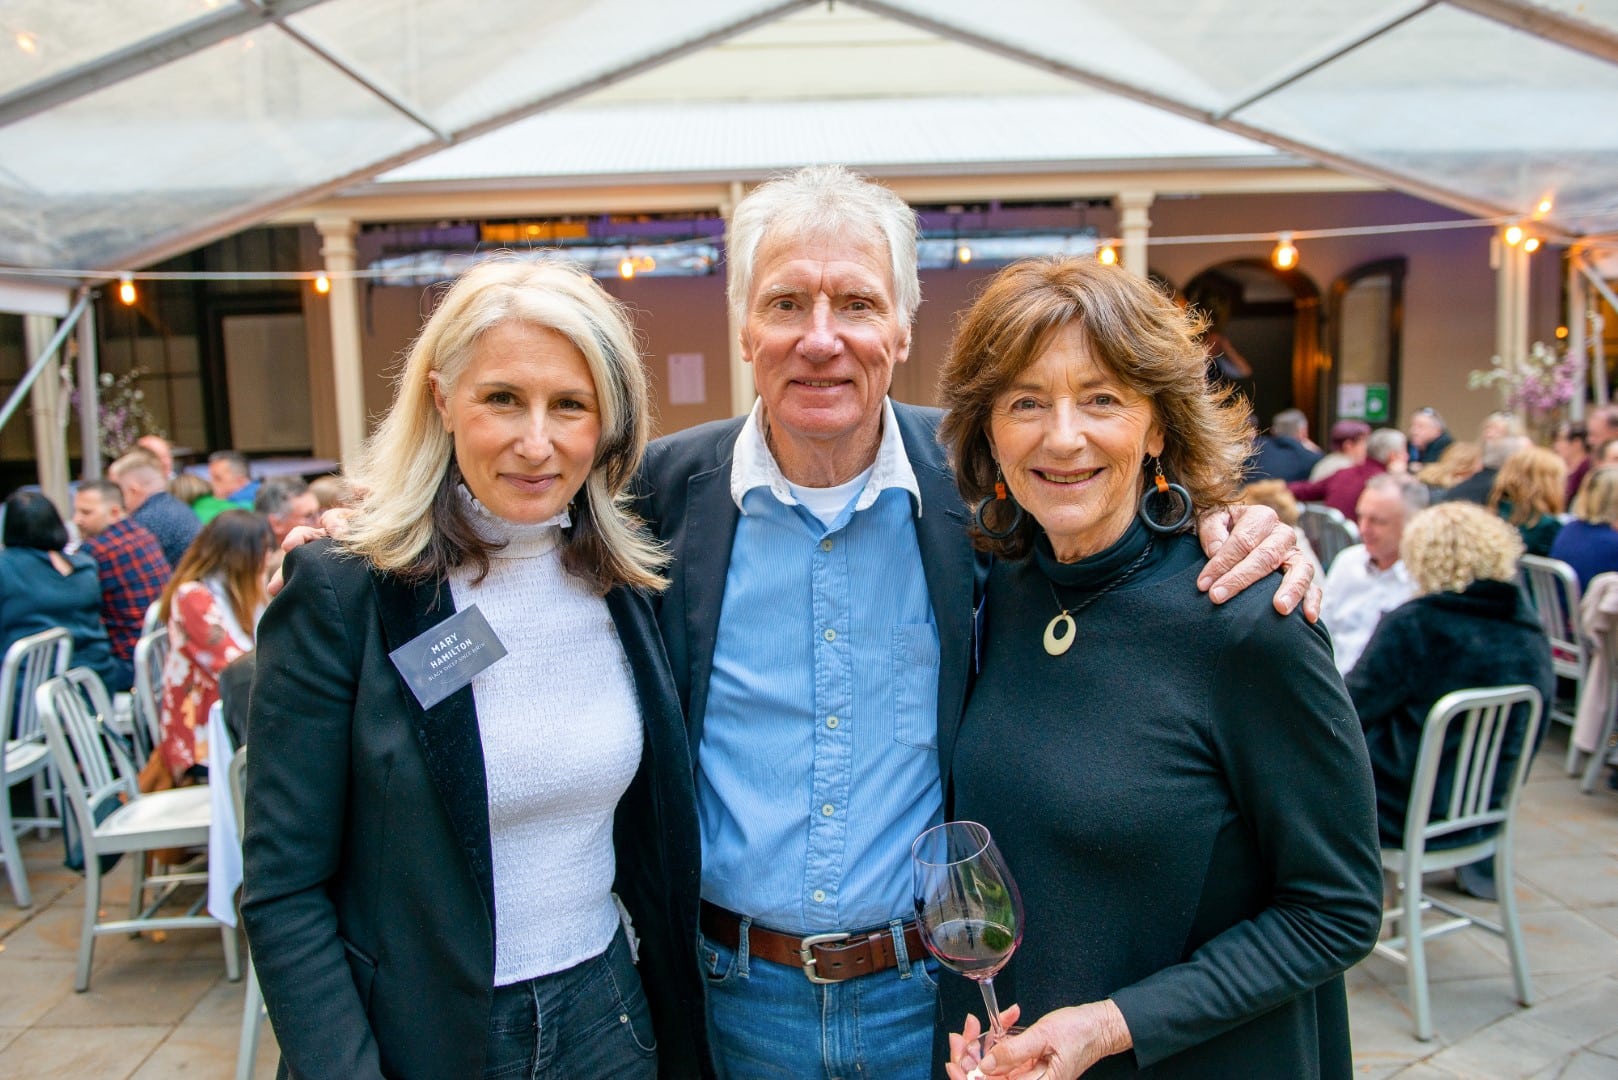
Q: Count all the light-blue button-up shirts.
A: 1